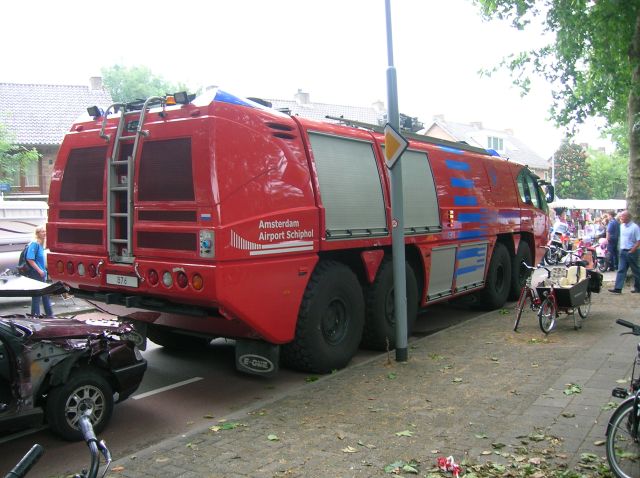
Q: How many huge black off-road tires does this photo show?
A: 4